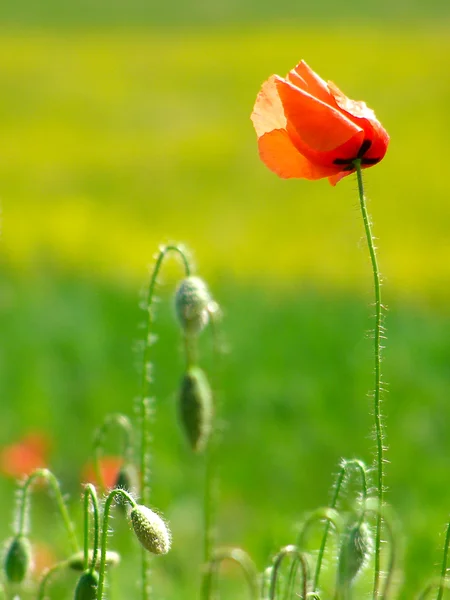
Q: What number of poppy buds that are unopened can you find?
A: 8